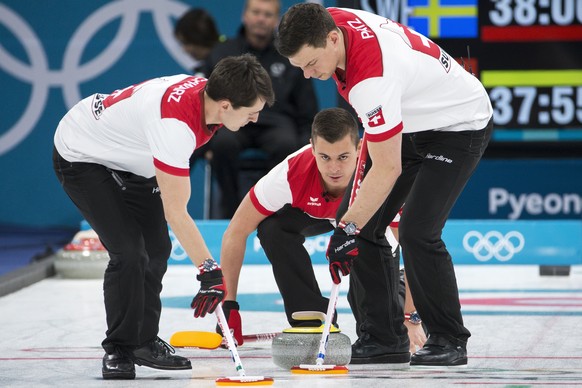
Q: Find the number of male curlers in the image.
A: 3